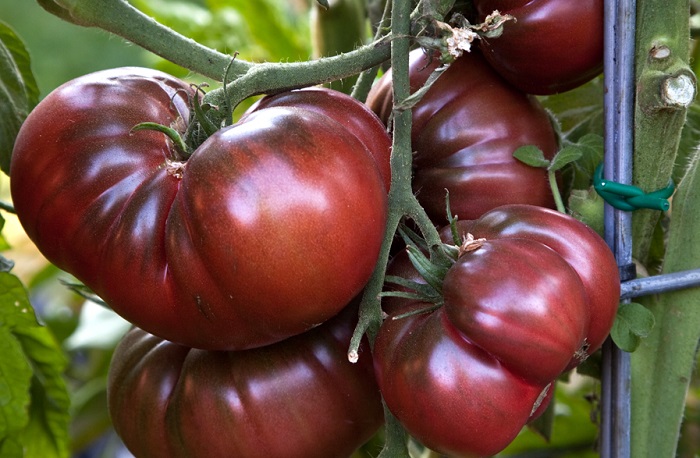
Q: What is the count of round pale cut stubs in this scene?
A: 2